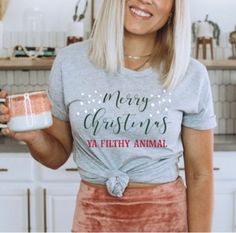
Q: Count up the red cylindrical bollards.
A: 0